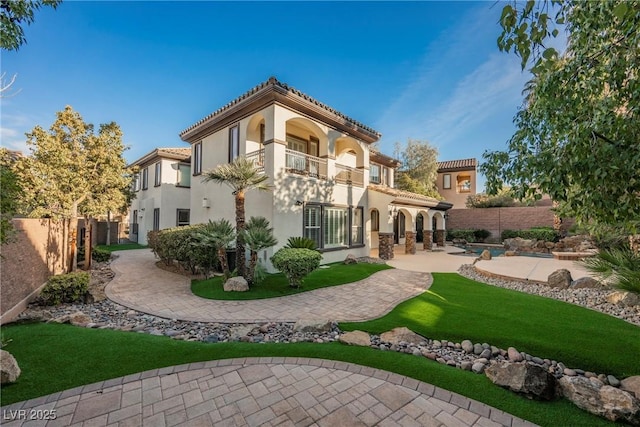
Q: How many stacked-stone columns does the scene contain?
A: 4